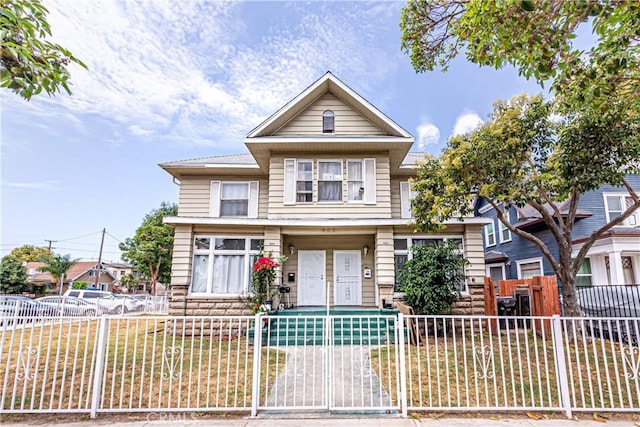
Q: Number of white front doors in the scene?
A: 2